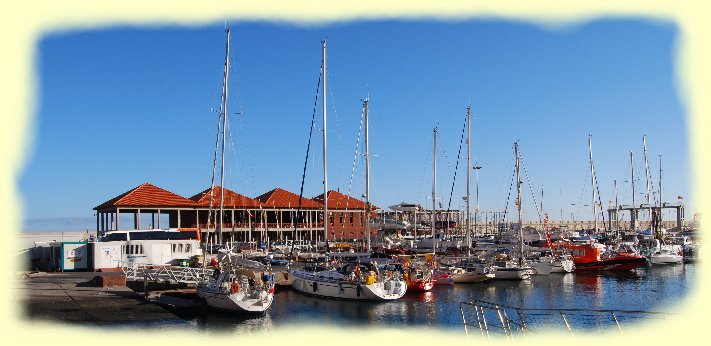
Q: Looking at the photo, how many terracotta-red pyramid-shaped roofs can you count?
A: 4